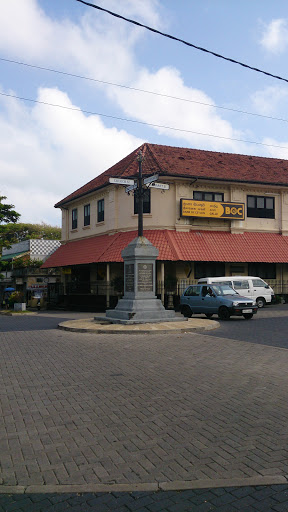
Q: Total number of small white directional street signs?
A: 4